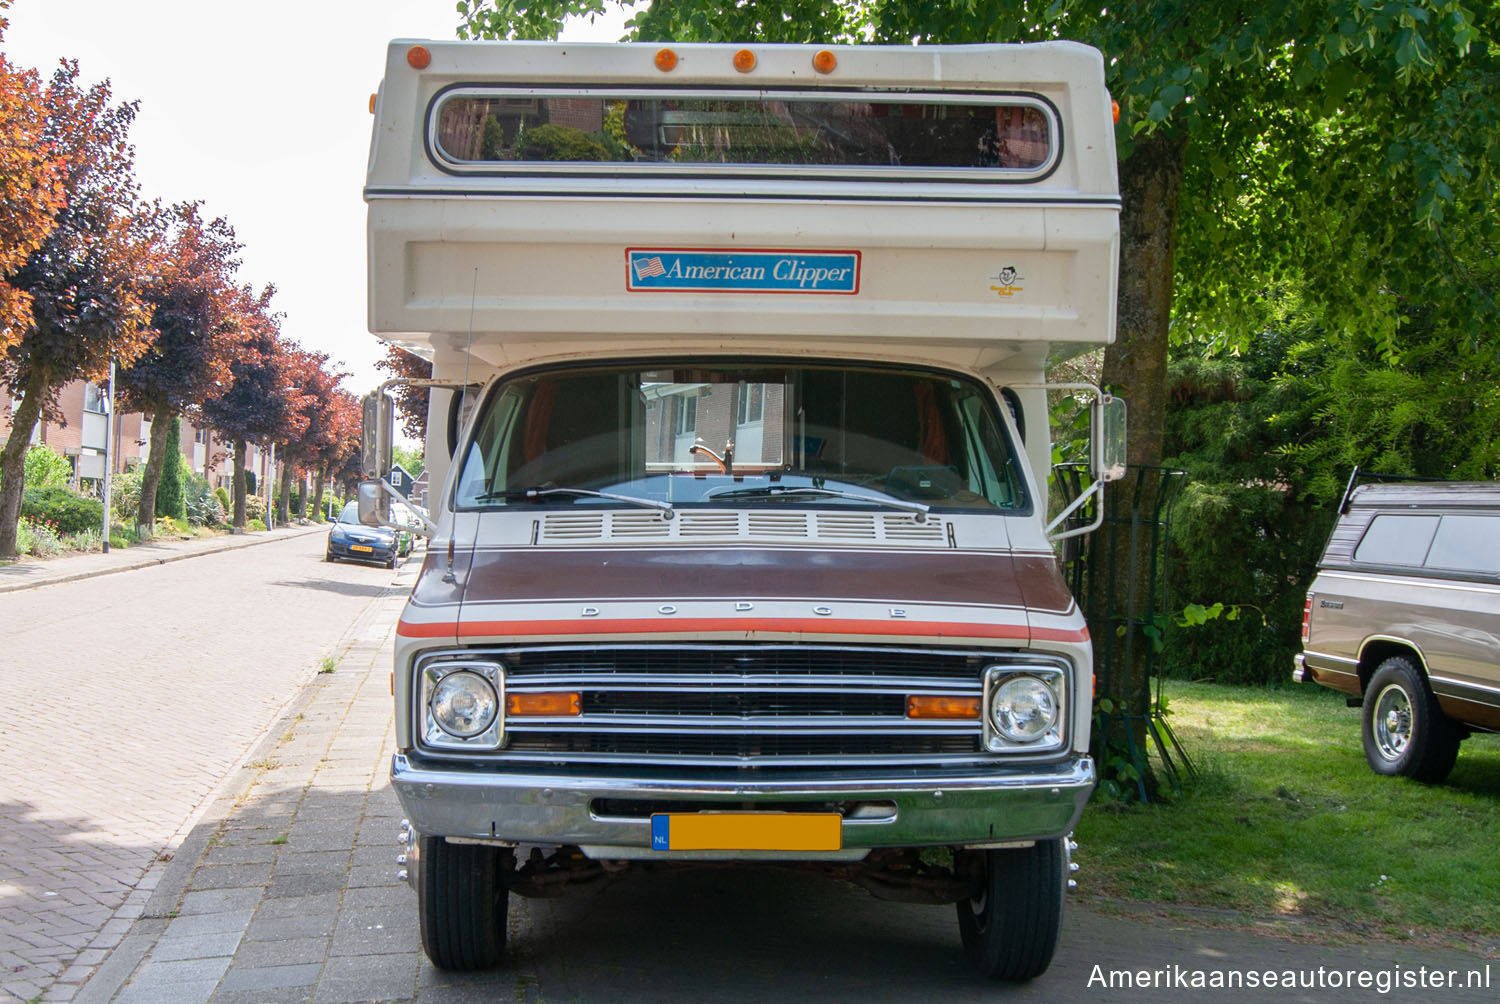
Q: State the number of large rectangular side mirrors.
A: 2